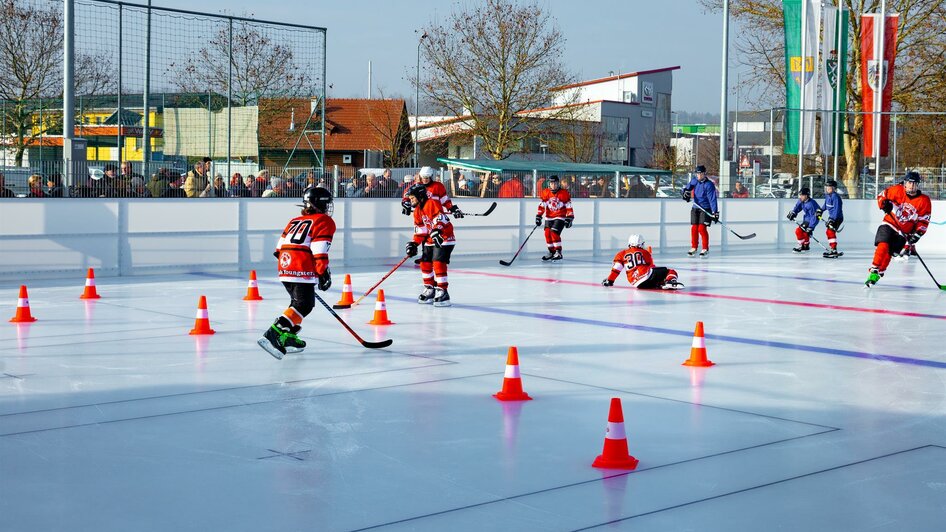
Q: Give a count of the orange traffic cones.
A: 9